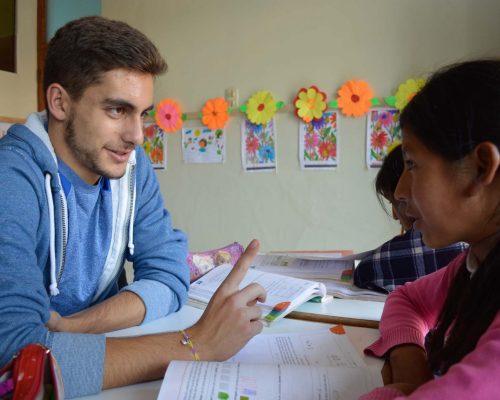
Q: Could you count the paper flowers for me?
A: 6